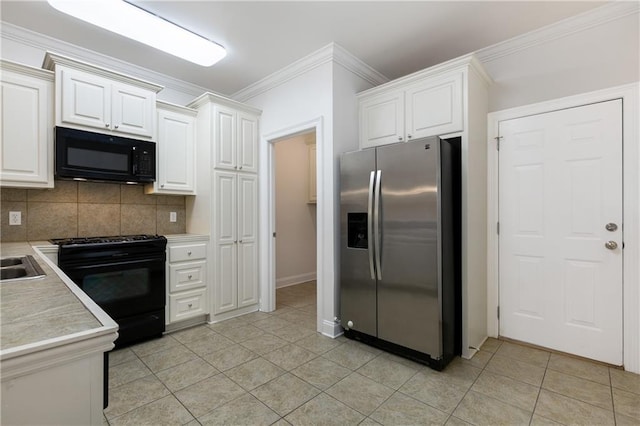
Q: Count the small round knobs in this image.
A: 12